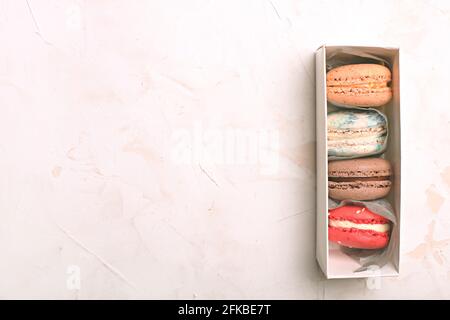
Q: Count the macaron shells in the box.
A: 8